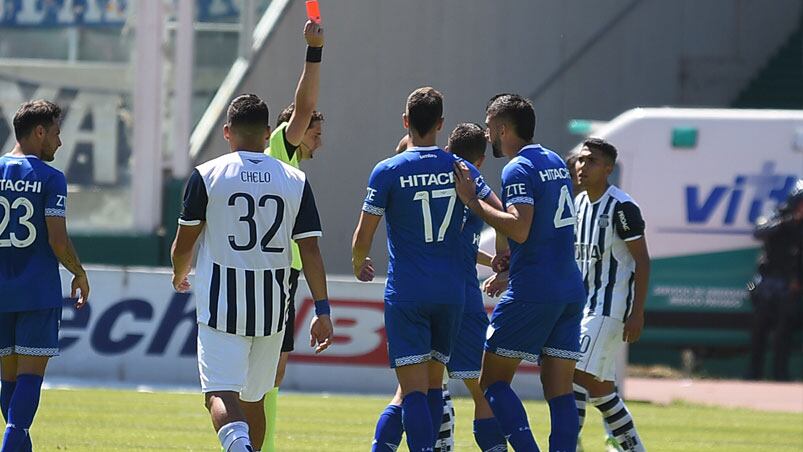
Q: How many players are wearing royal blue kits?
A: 4